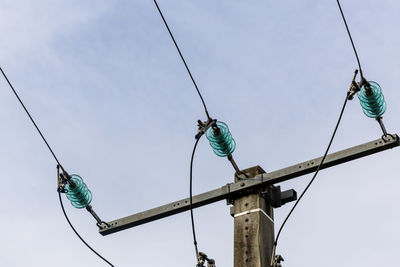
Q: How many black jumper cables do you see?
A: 3